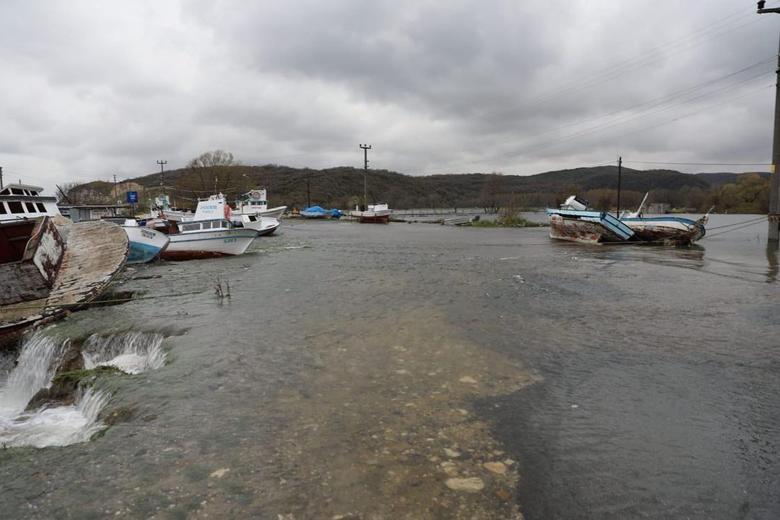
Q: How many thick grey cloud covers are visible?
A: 1